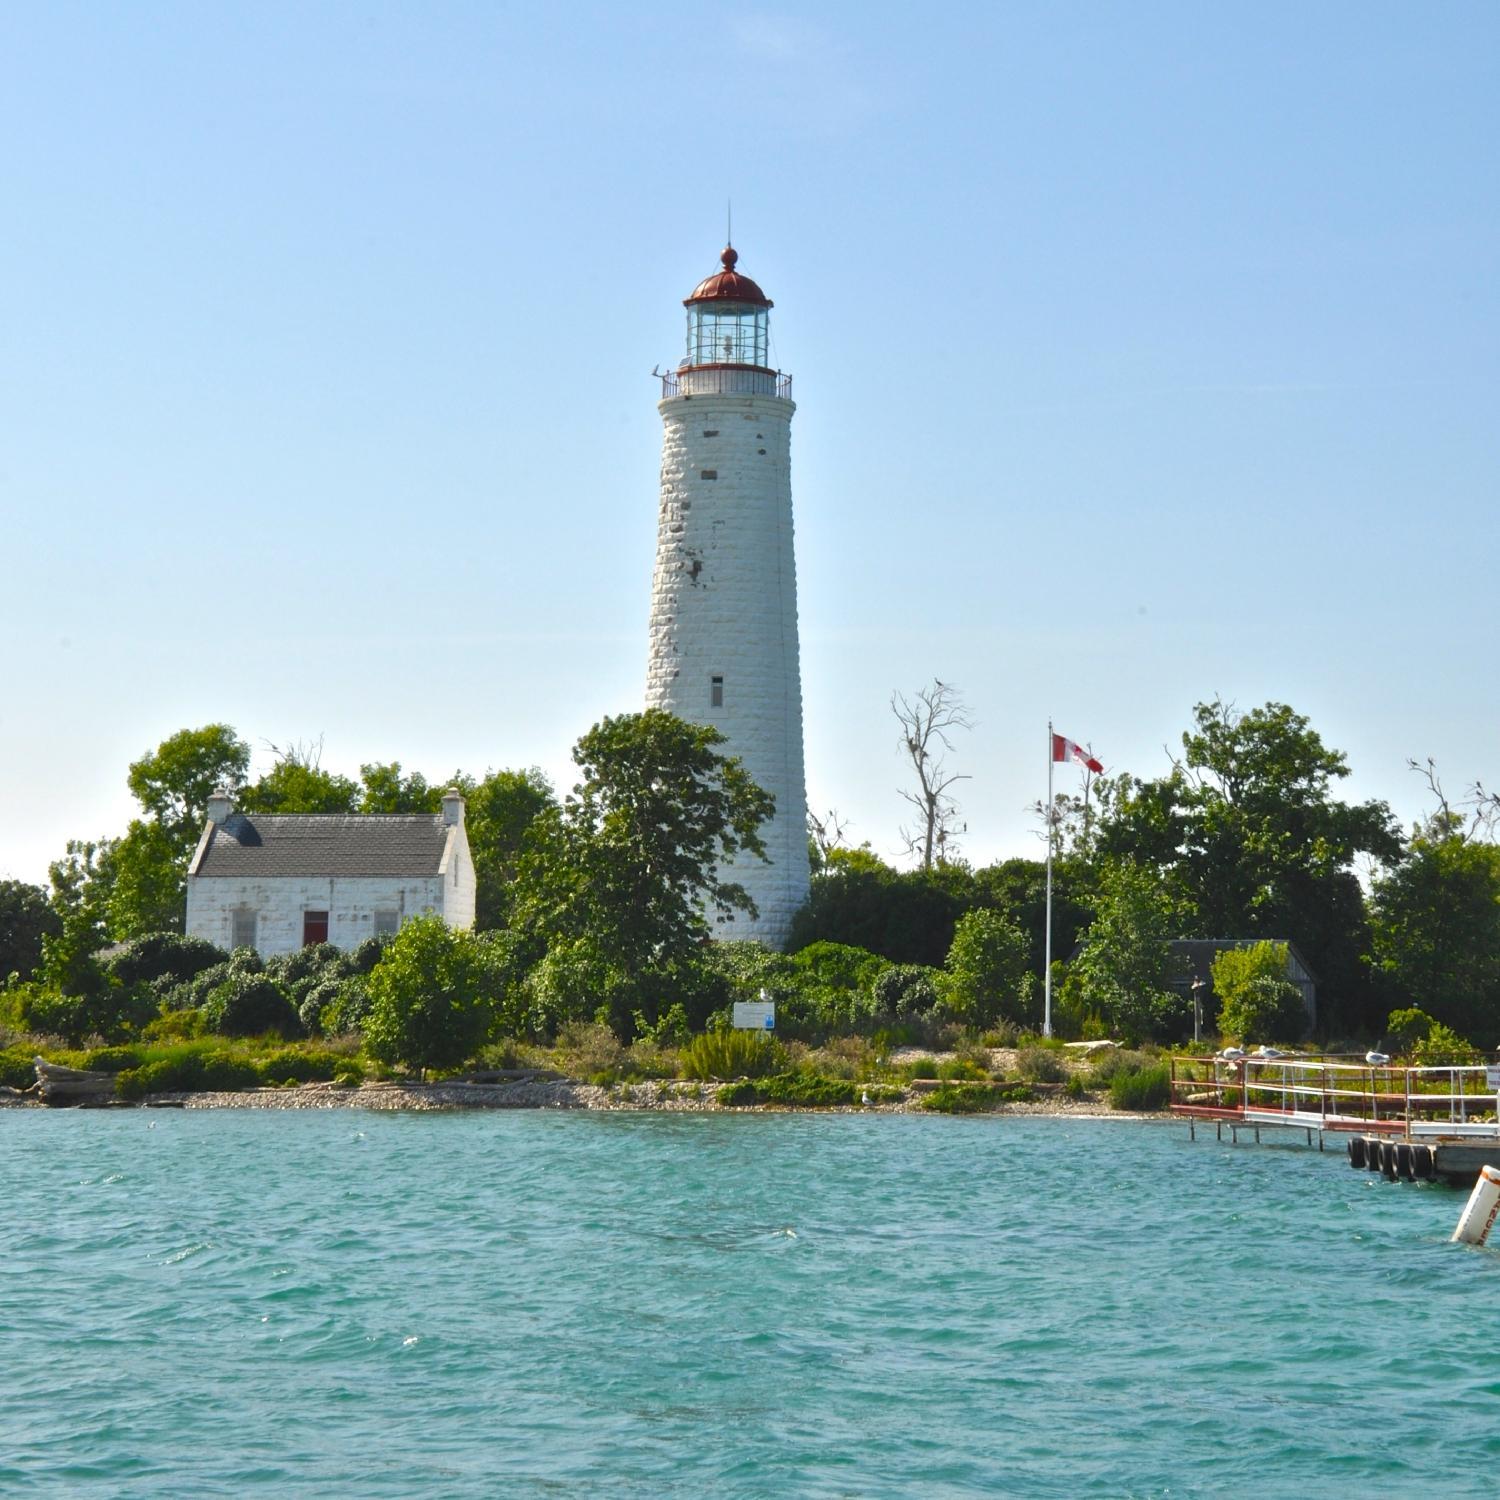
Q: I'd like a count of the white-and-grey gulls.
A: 5